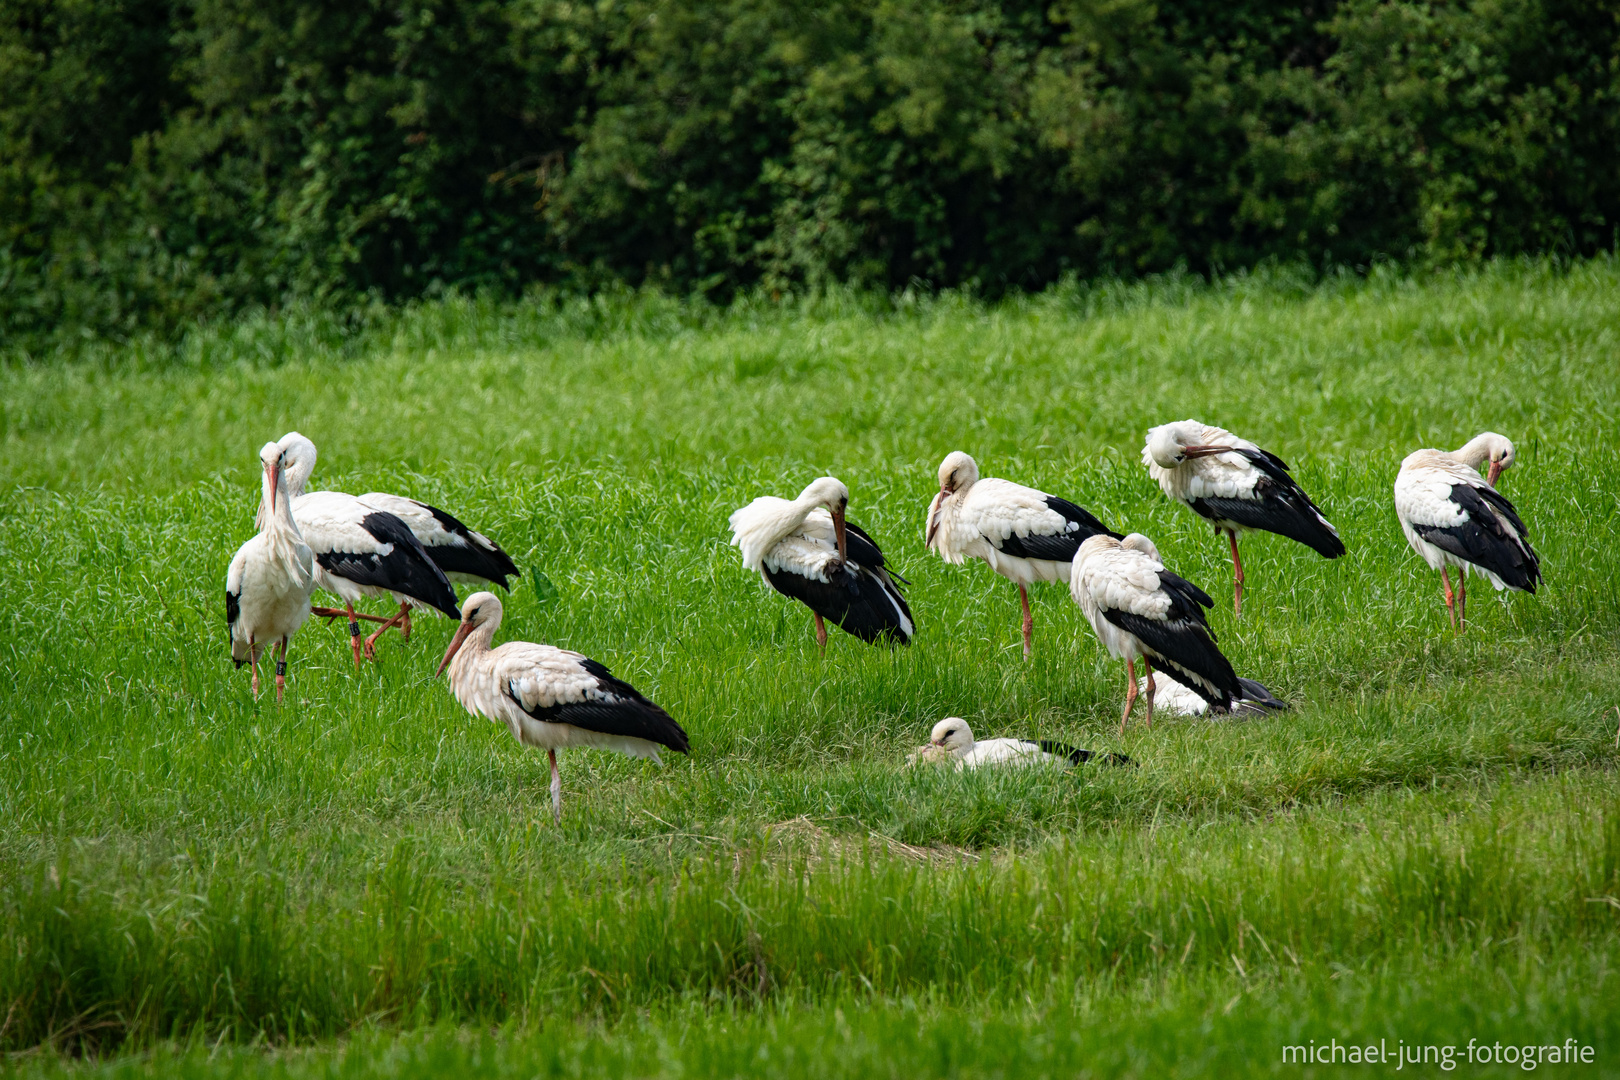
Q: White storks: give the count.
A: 11